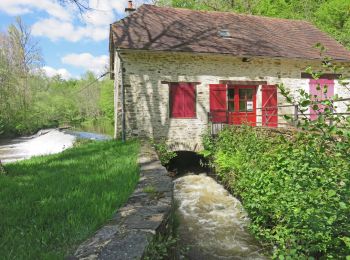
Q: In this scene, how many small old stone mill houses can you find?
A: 1